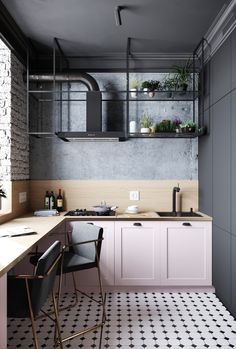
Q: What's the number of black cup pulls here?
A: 3